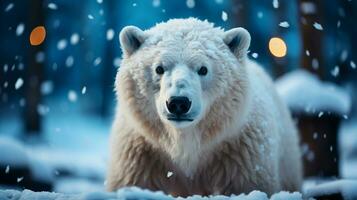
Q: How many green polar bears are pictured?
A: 0